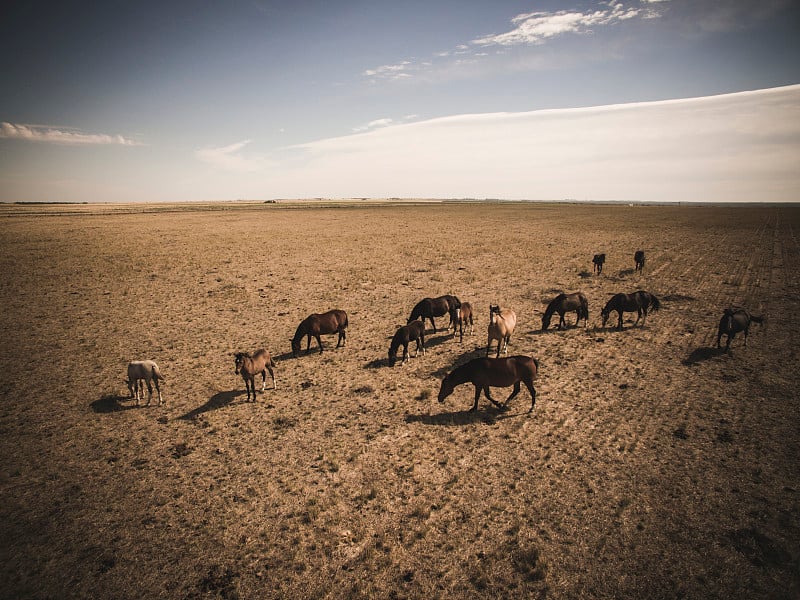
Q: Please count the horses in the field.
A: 13